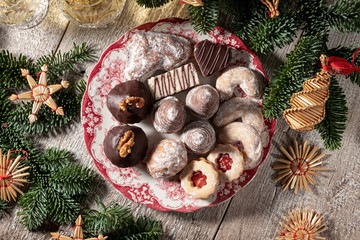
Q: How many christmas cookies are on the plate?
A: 14